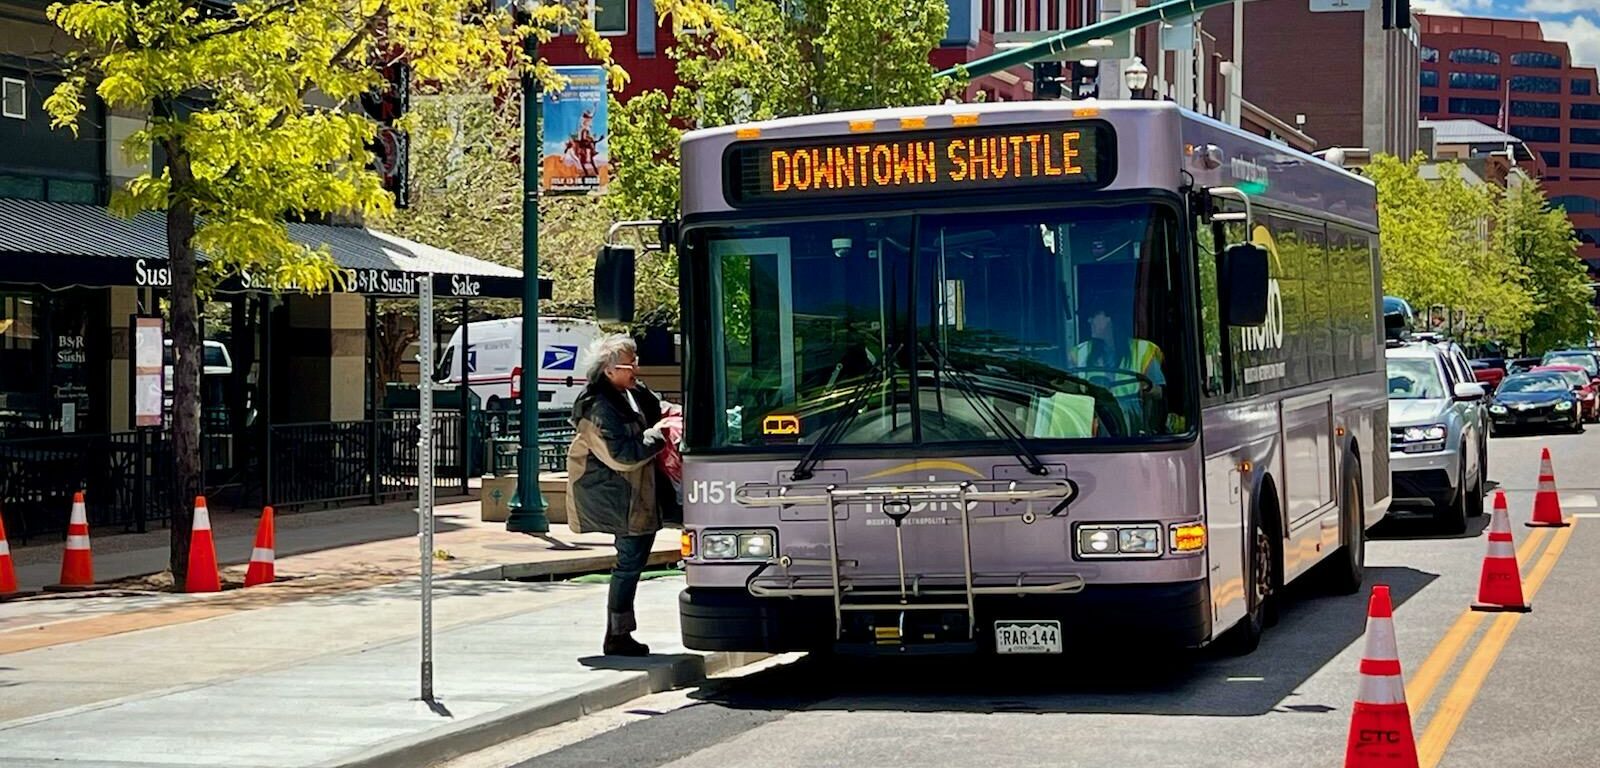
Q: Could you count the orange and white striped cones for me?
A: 7